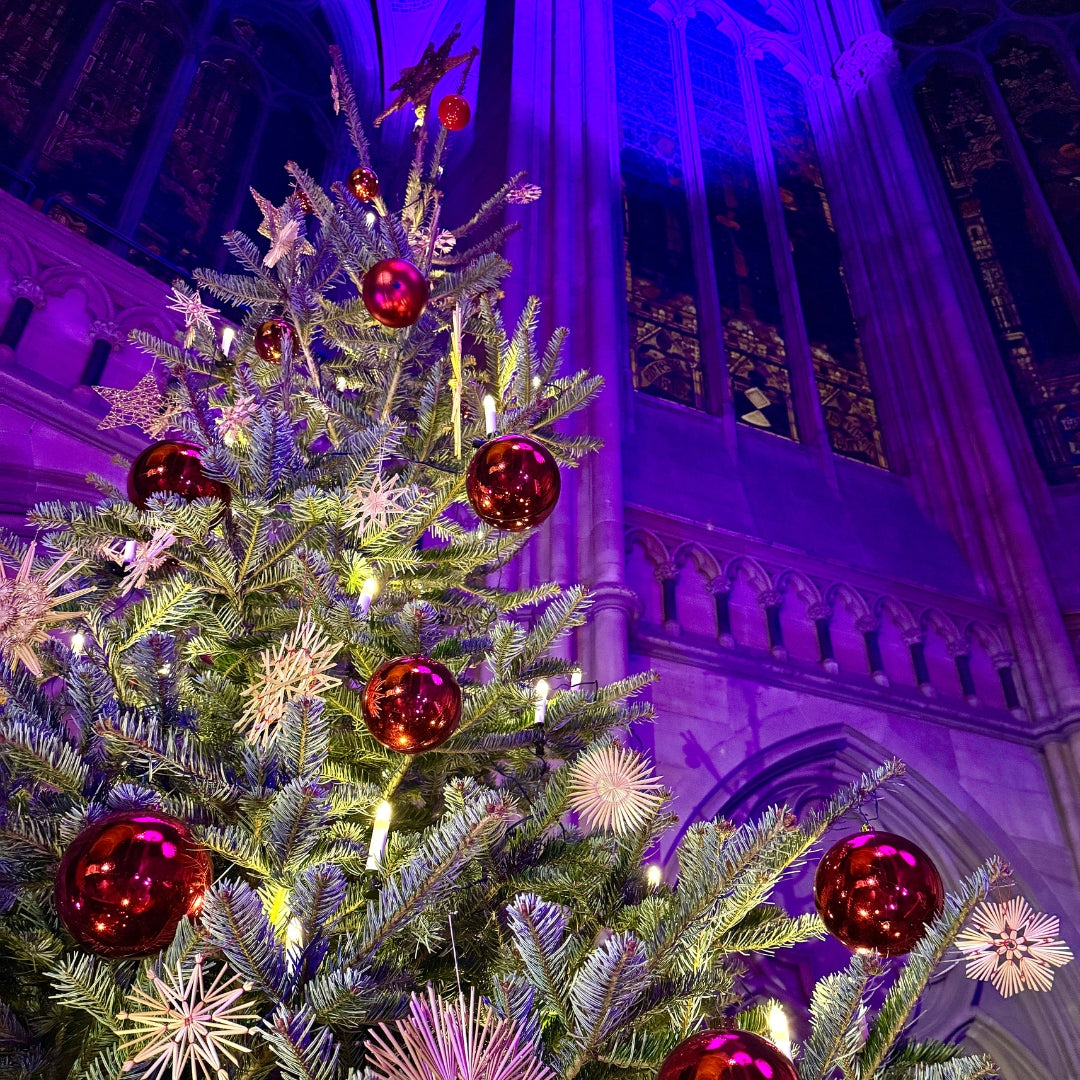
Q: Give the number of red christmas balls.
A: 11